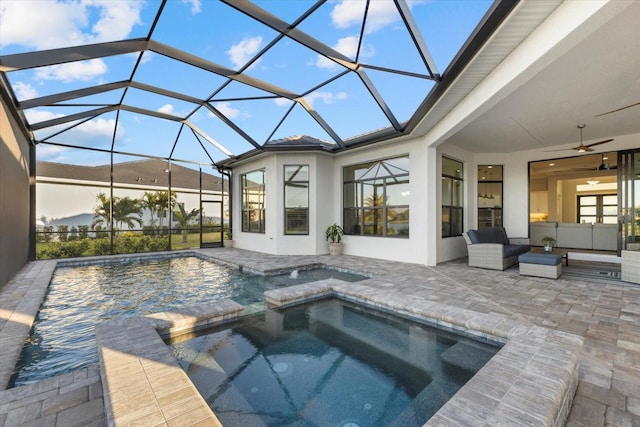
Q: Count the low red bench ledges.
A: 0